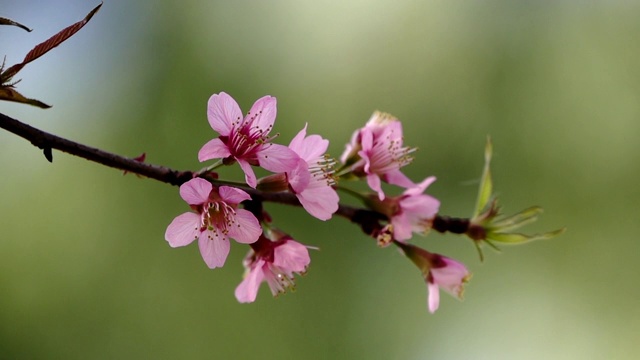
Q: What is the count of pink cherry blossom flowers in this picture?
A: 7